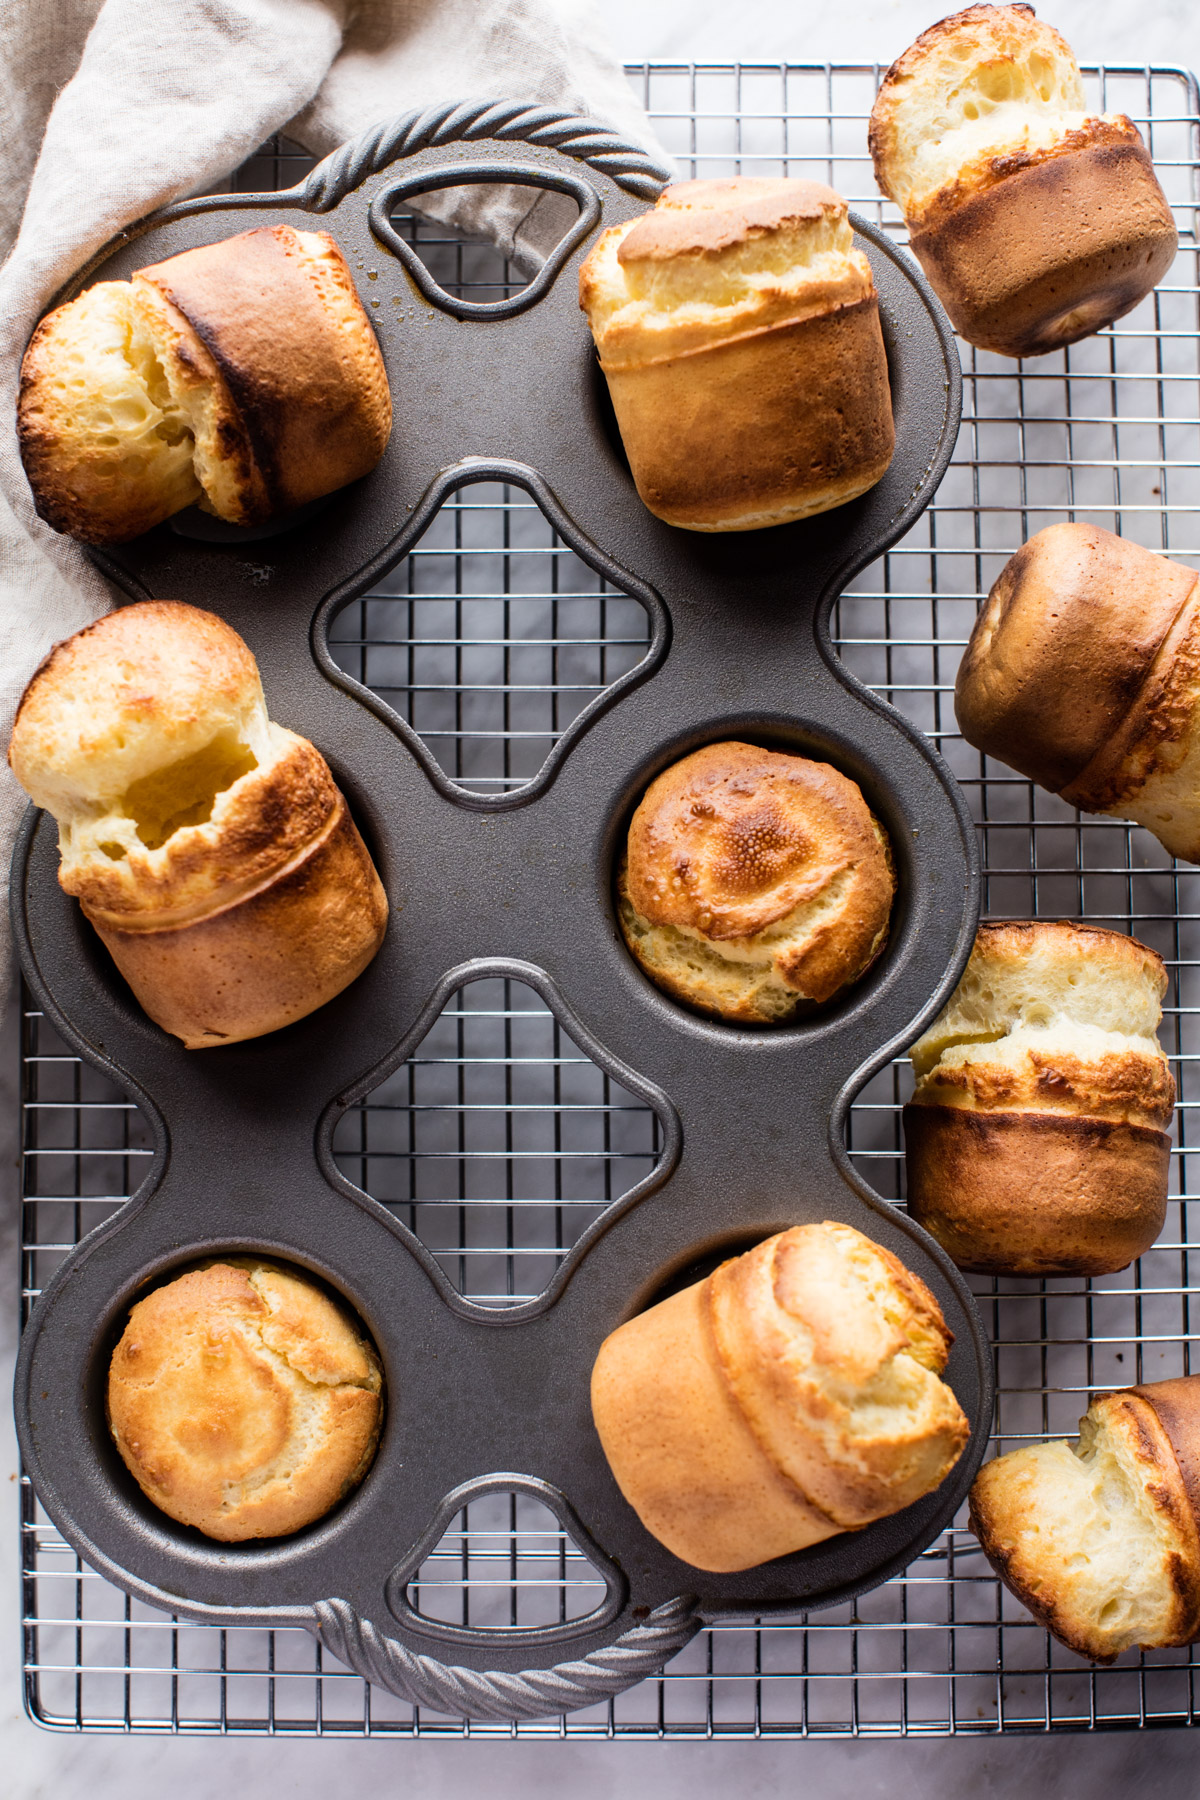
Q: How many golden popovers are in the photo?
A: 10